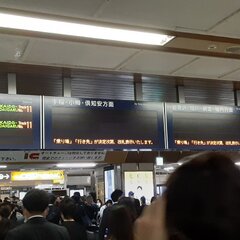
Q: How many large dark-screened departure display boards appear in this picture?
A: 3